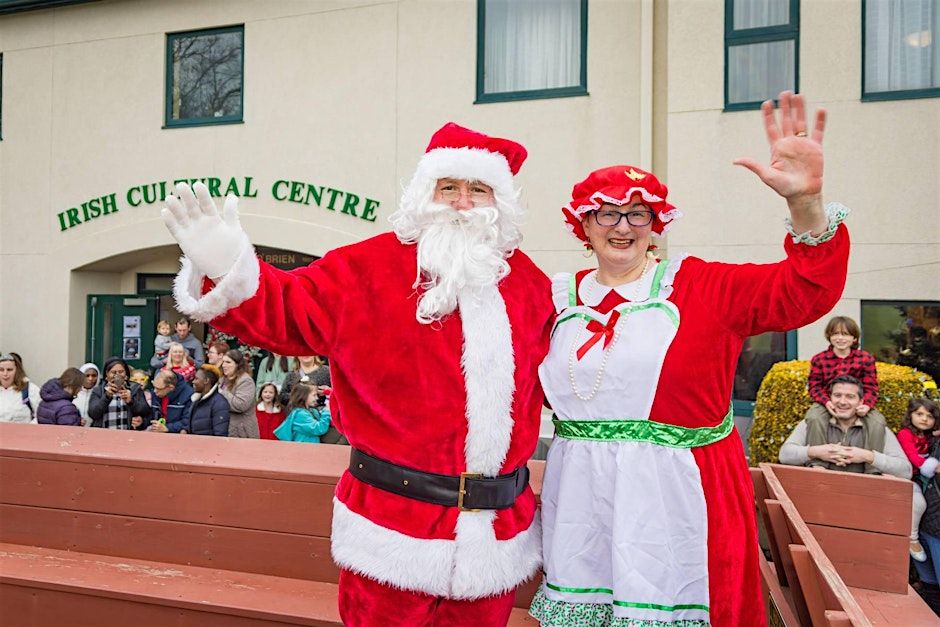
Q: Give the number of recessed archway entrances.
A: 1